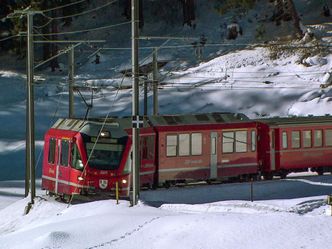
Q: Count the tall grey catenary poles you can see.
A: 4